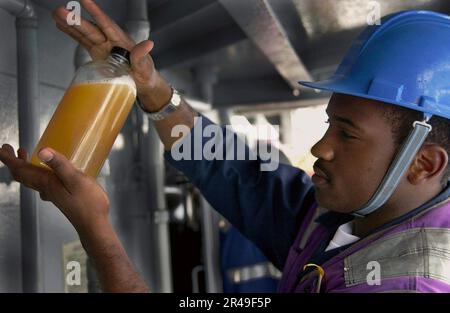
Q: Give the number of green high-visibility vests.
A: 0